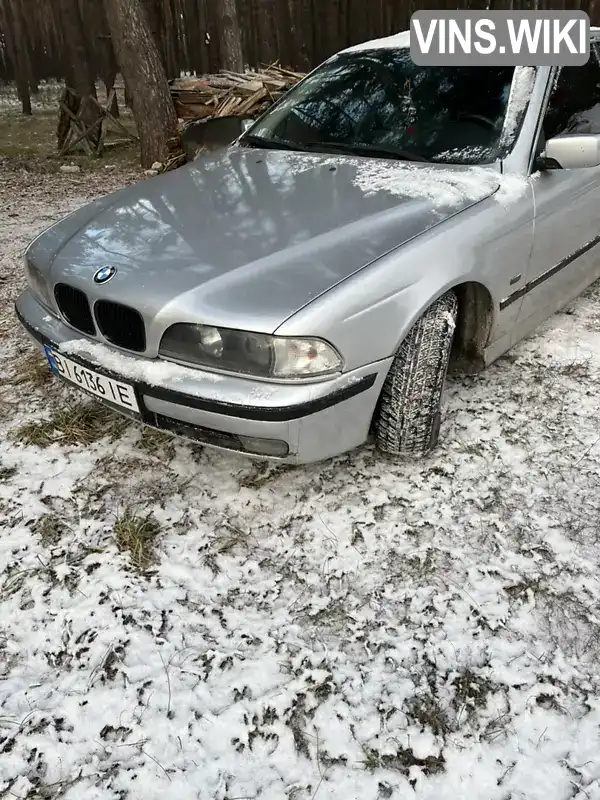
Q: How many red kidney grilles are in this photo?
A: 0